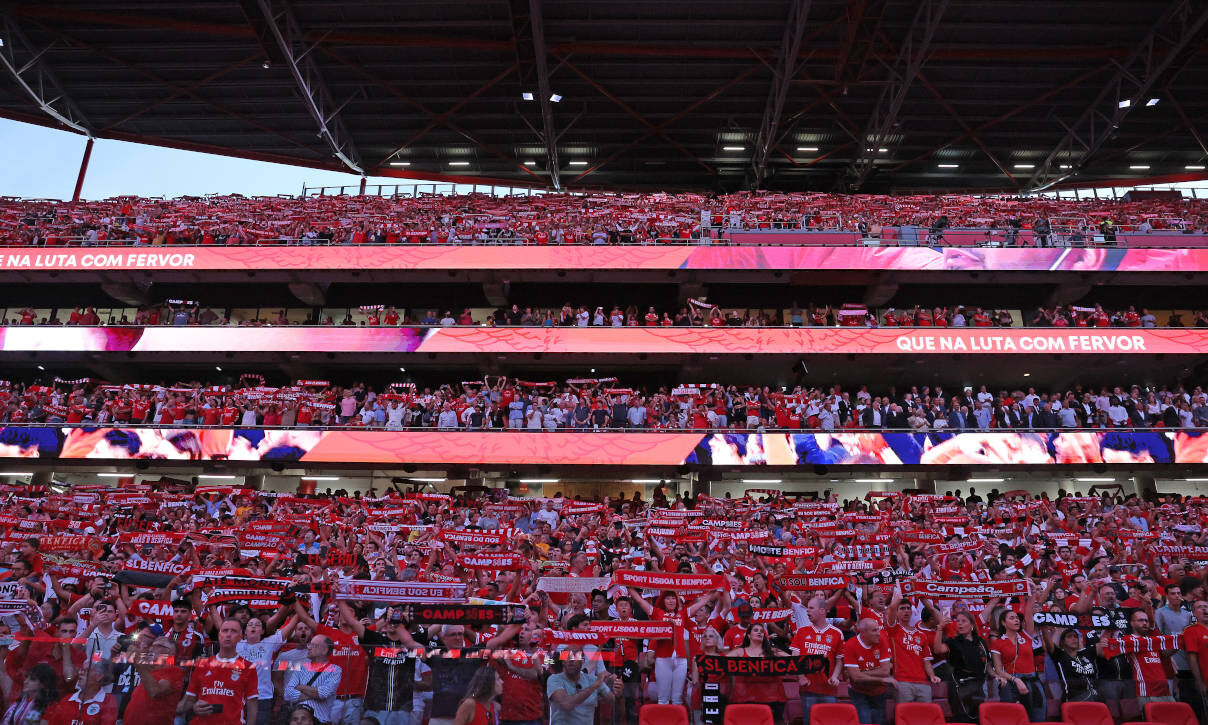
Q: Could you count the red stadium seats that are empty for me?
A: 7